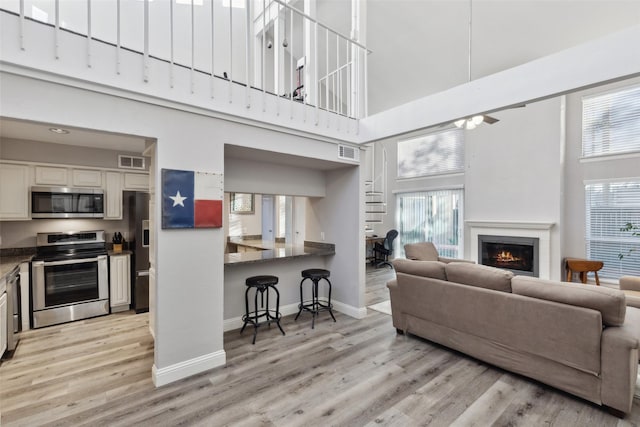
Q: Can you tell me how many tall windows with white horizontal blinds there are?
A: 3